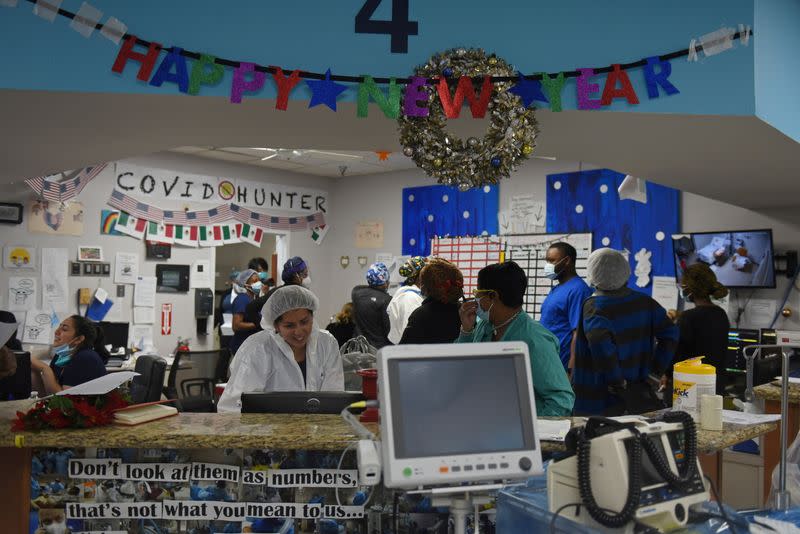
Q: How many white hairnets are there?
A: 2